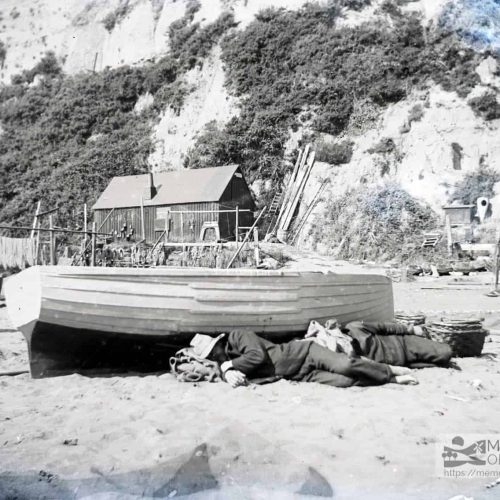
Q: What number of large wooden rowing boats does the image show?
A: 1